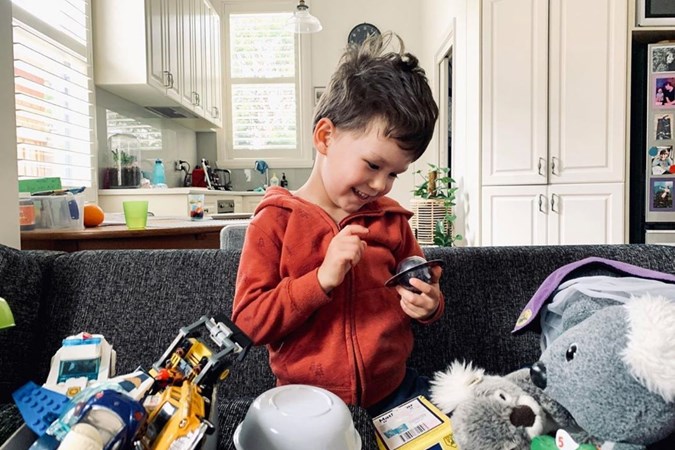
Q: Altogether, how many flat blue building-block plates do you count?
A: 1